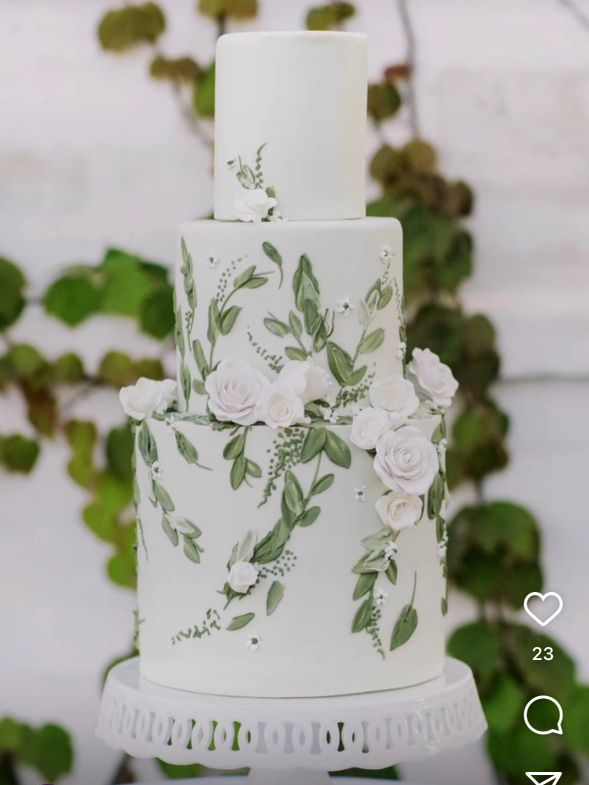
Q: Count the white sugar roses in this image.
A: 11